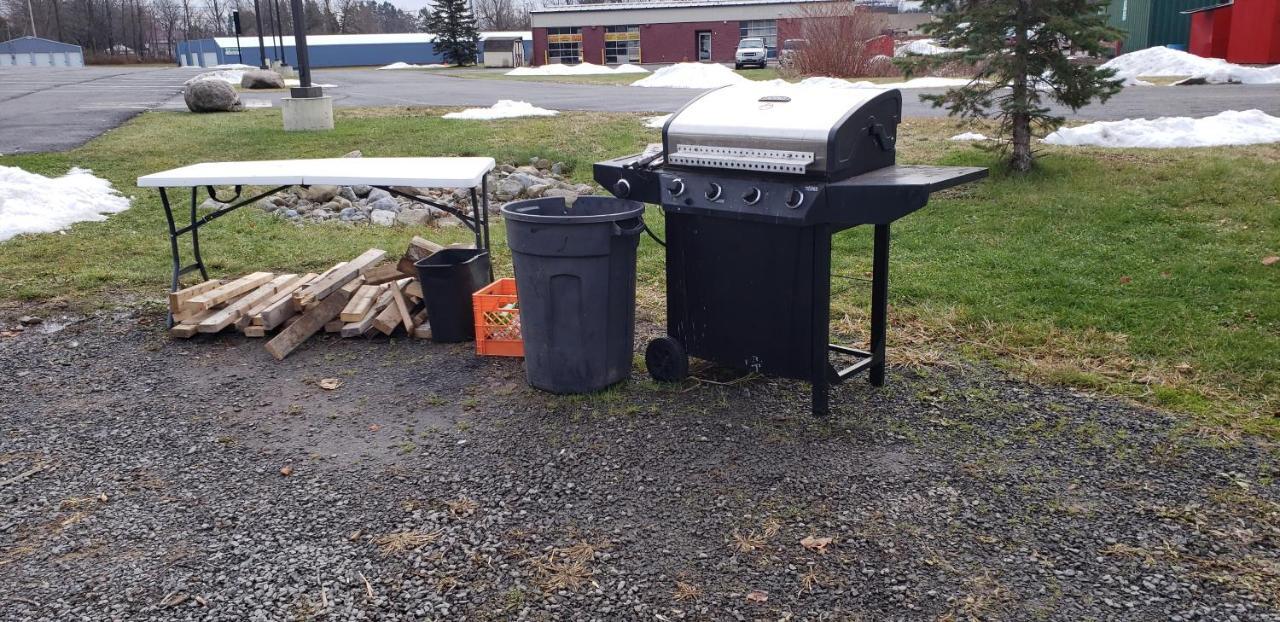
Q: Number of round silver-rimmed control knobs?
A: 5